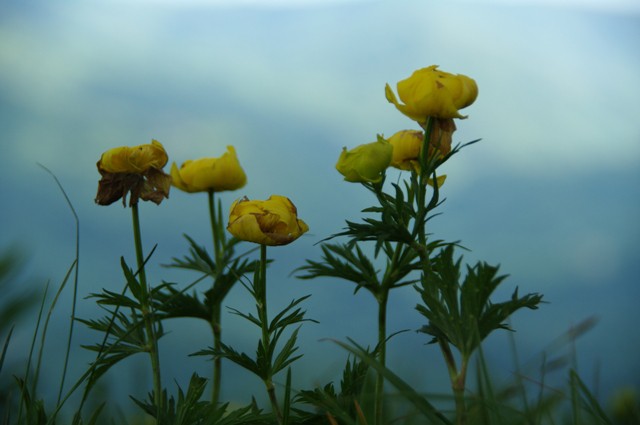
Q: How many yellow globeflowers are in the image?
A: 6